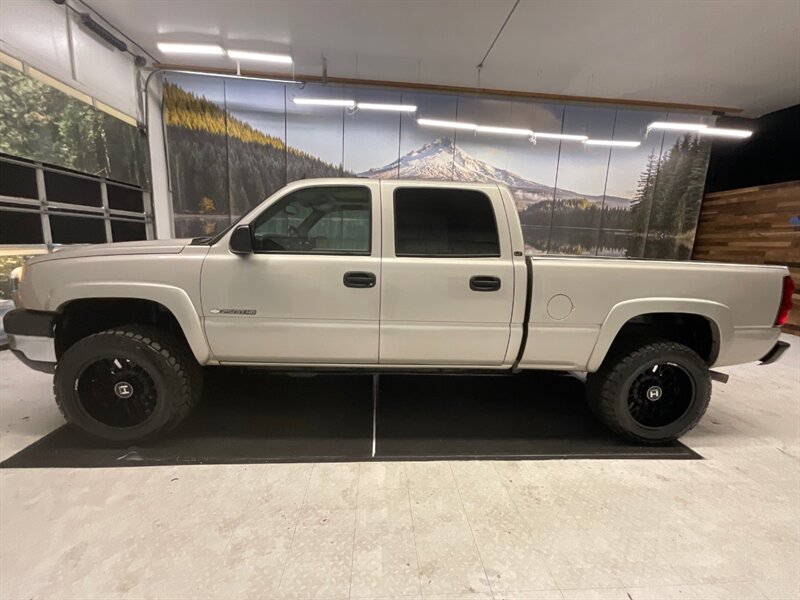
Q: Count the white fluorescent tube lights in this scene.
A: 10